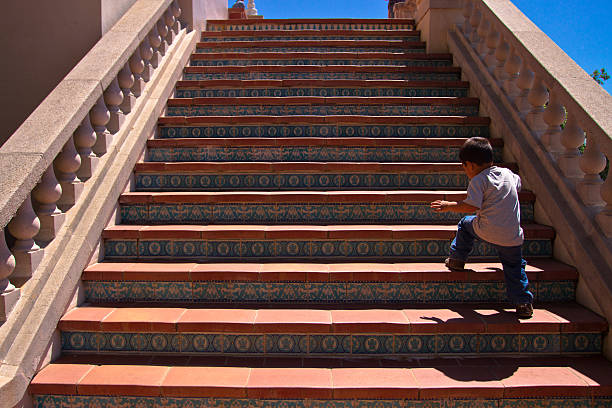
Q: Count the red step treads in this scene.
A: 15